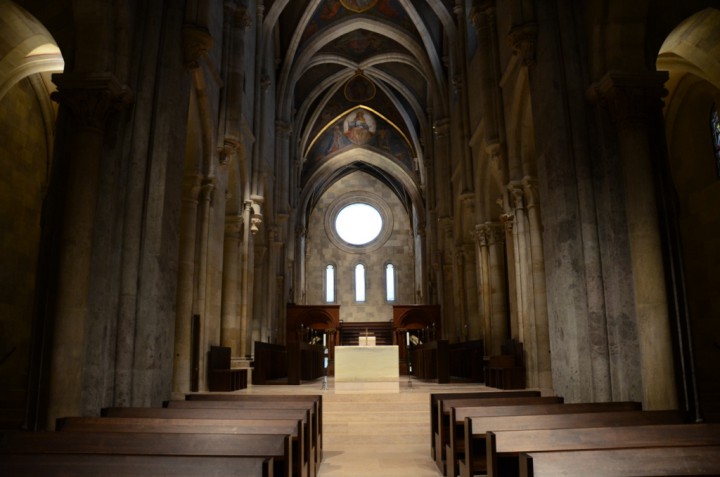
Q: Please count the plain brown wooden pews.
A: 12